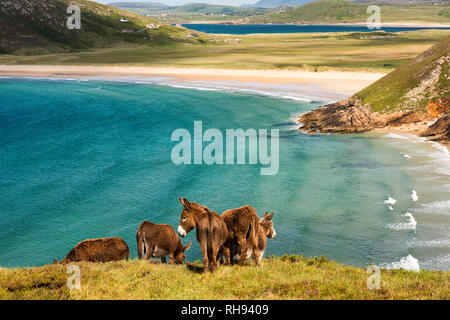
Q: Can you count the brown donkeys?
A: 5